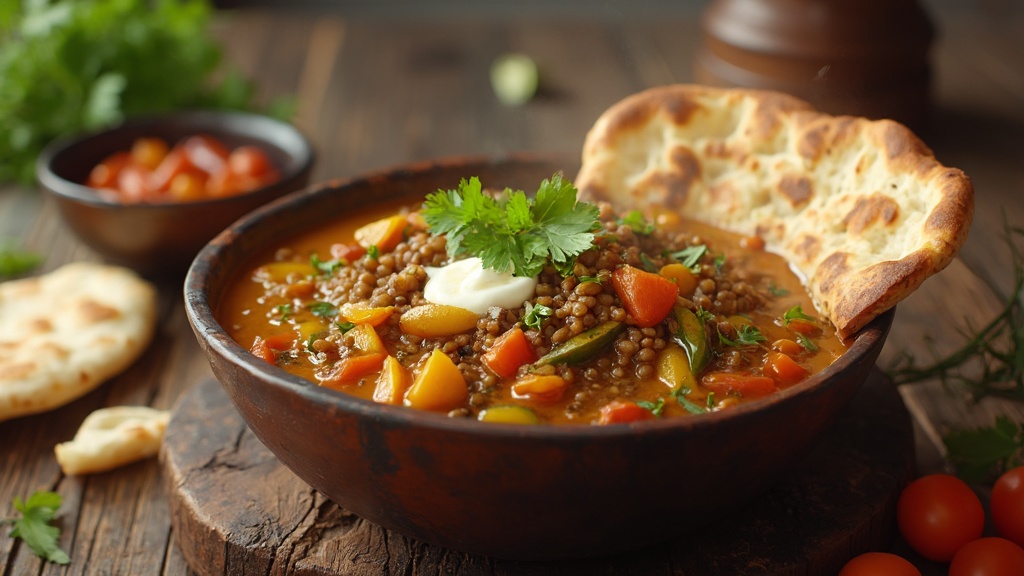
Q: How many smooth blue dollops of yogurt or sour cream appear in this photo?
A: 0